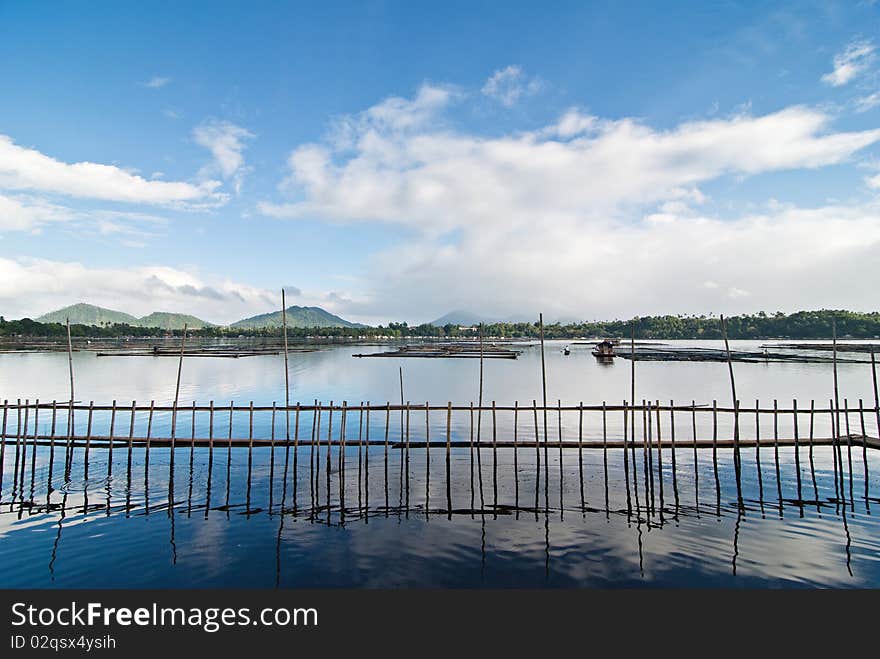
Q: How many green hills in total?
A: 3